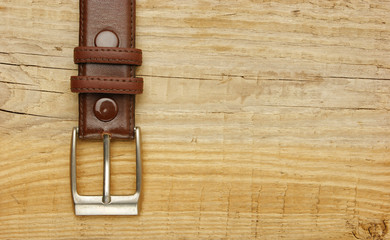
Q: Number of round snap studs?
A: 2